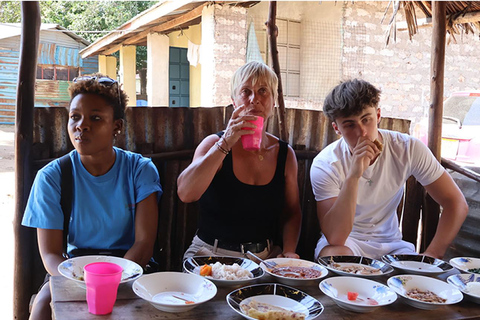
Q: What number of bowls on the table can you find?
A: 11